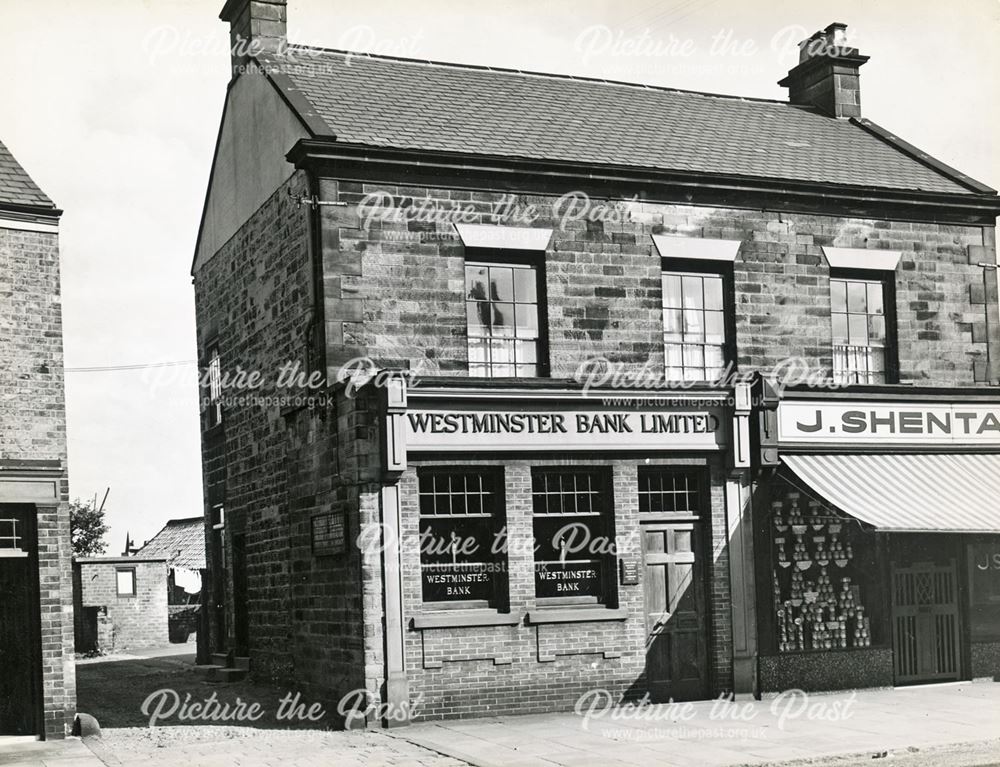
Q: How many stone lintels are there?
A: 3